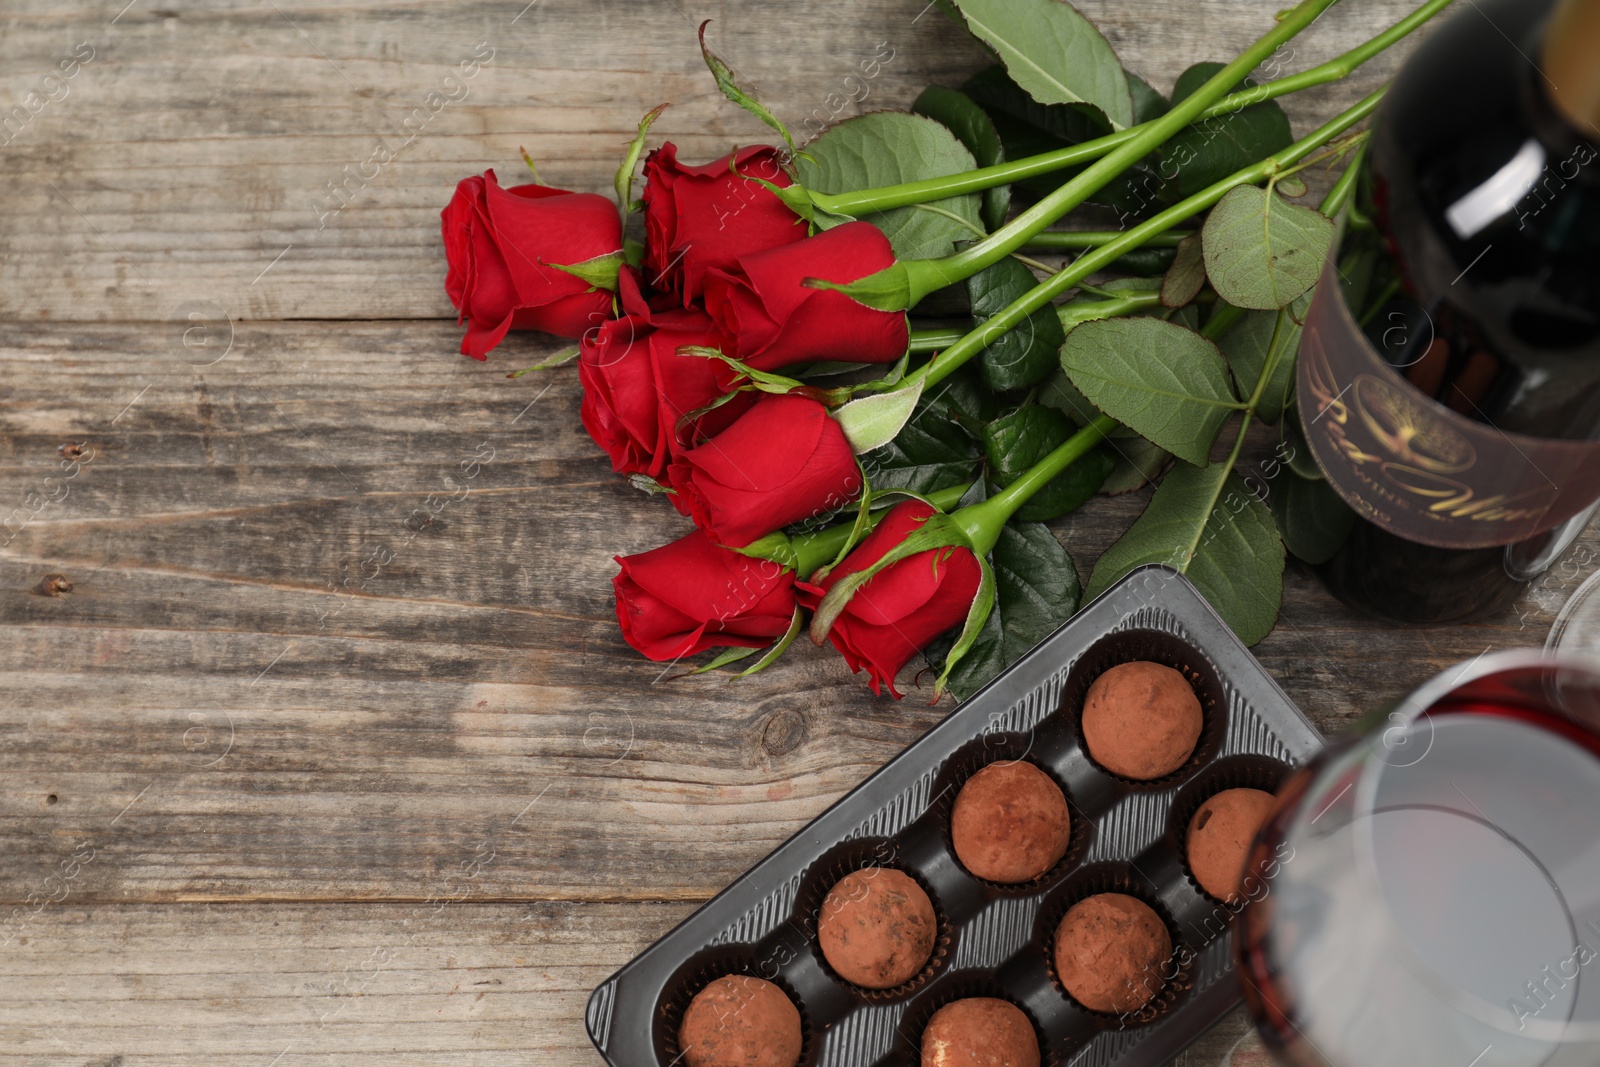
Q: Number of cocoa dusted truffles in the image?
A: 7